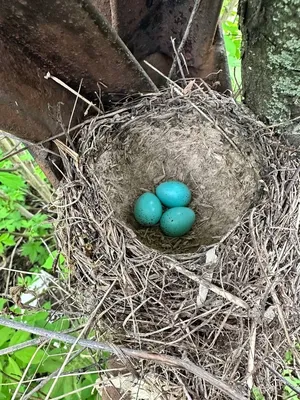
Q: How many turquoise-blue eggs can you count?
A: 3